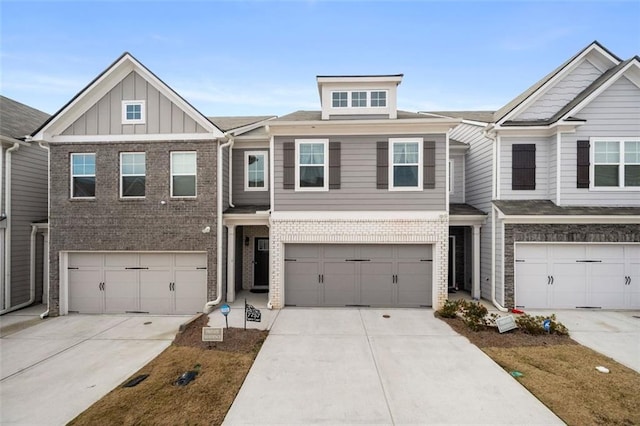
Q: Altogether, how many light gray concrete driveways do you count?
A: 3